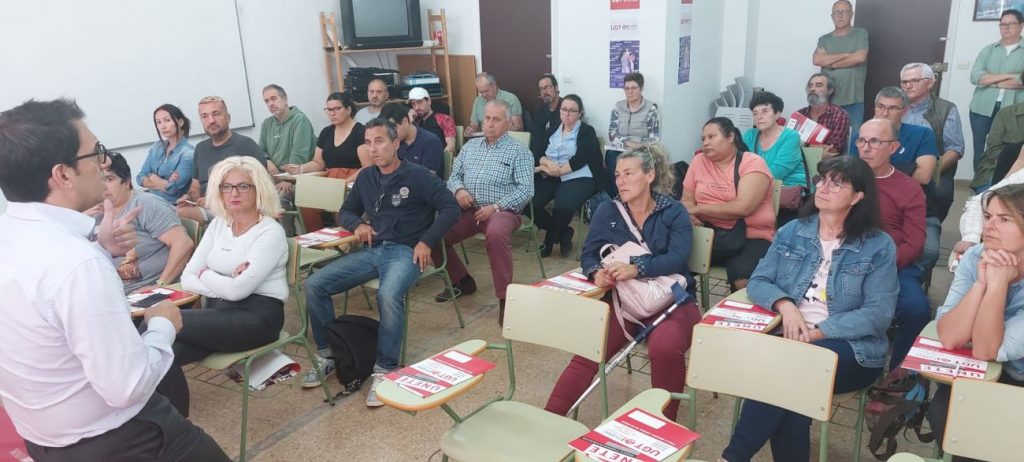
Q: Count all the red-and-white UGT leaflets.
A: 8